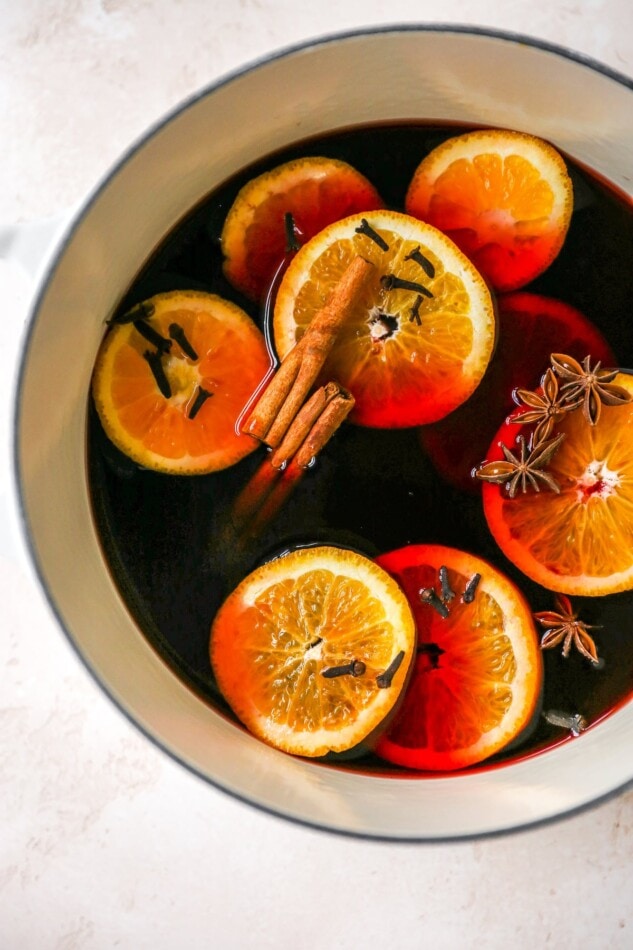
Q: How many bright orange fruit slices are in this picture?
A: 7